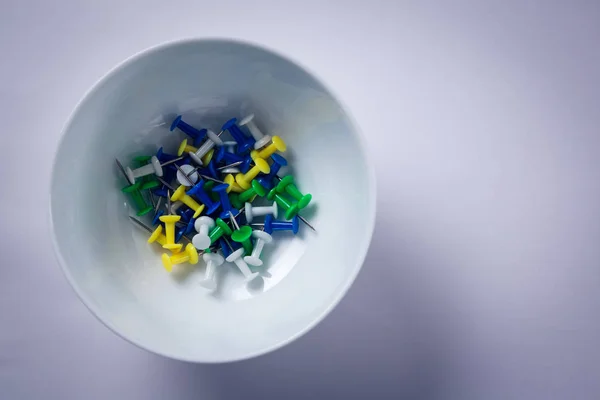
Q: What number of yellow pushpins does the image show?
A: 8